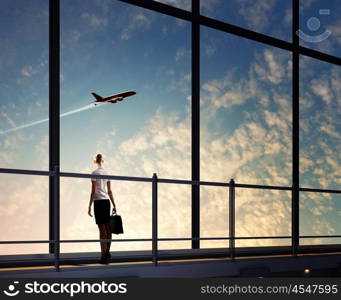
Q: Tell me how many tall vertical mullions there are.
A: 3